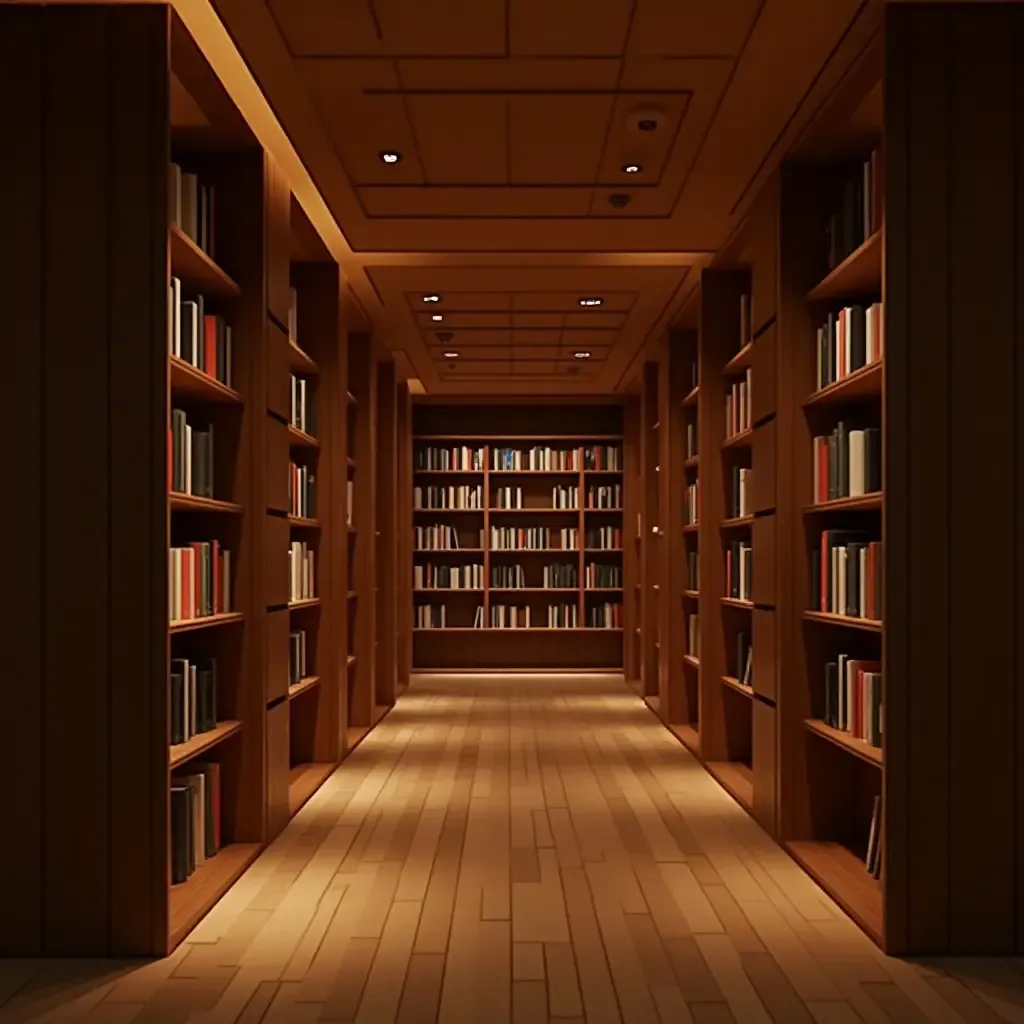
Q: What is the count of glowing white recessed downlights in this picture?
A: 7